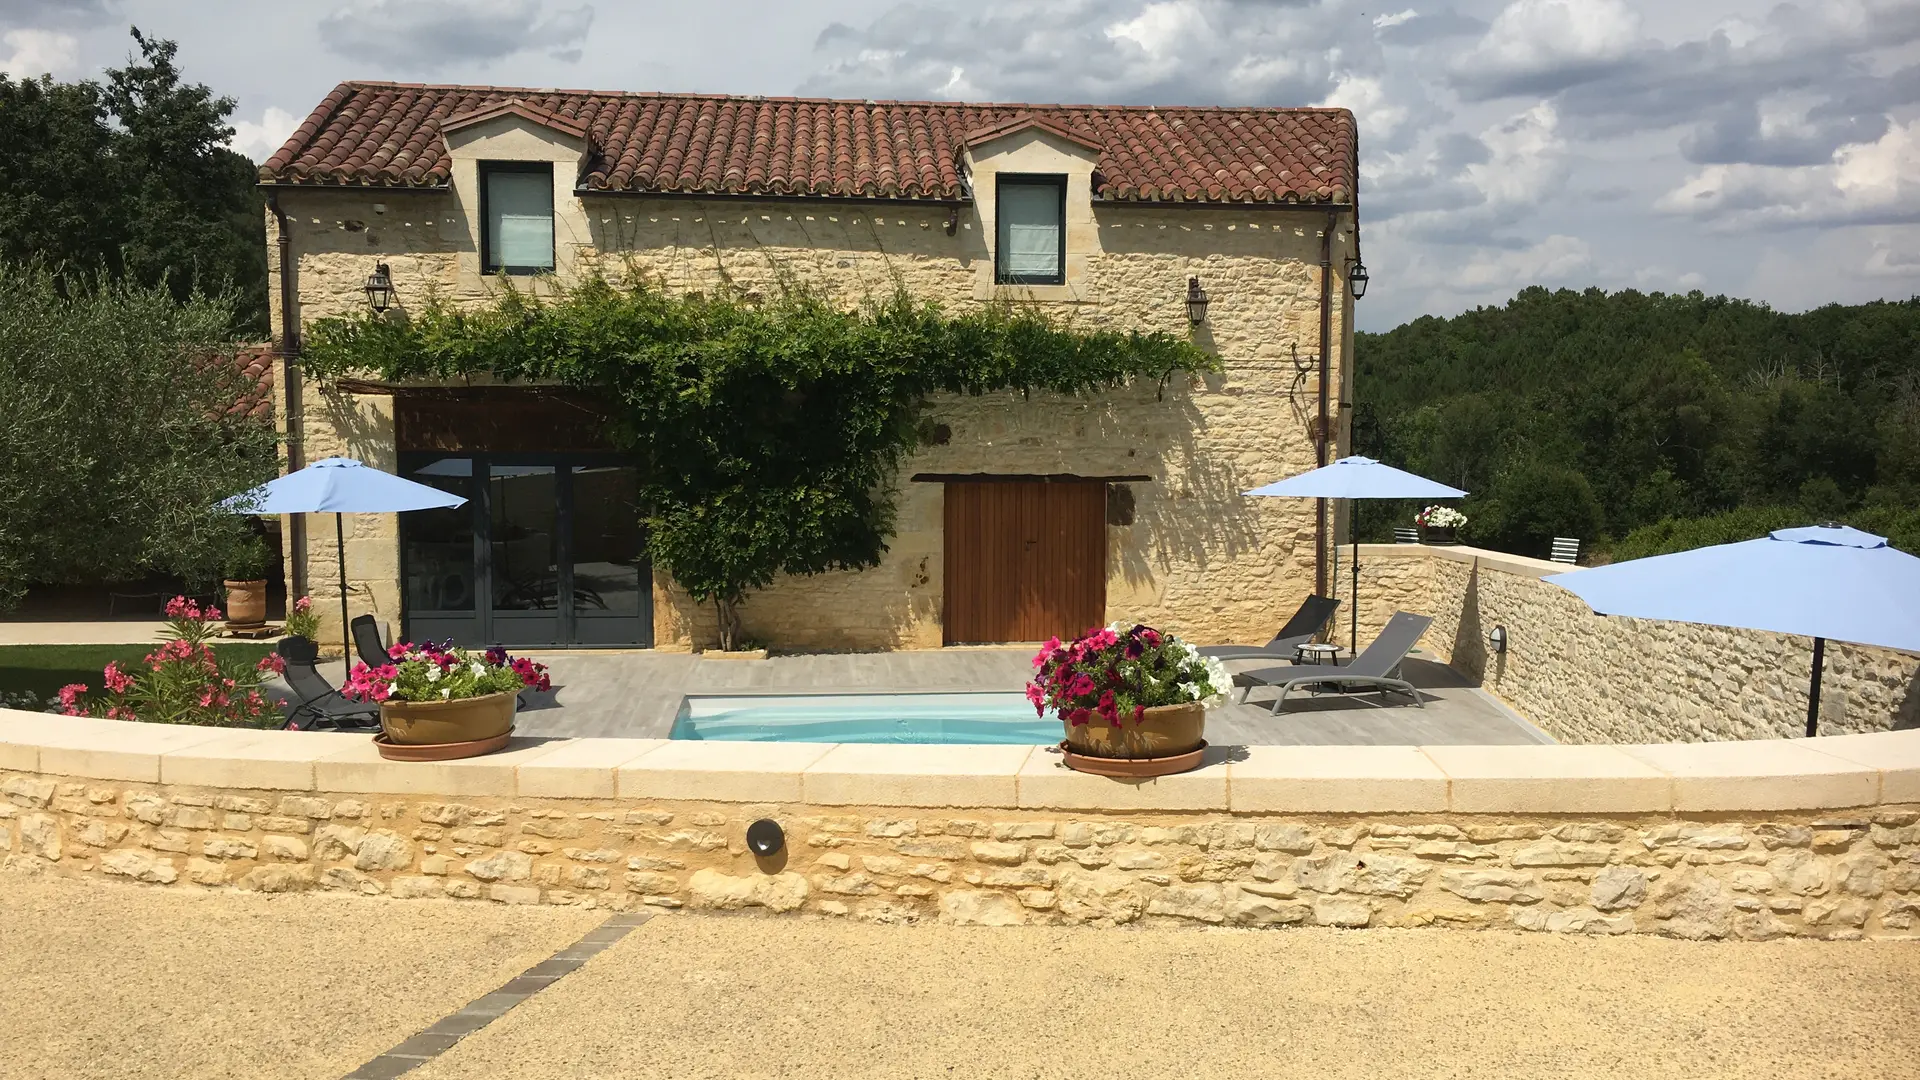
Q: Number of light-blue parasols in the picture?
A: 3